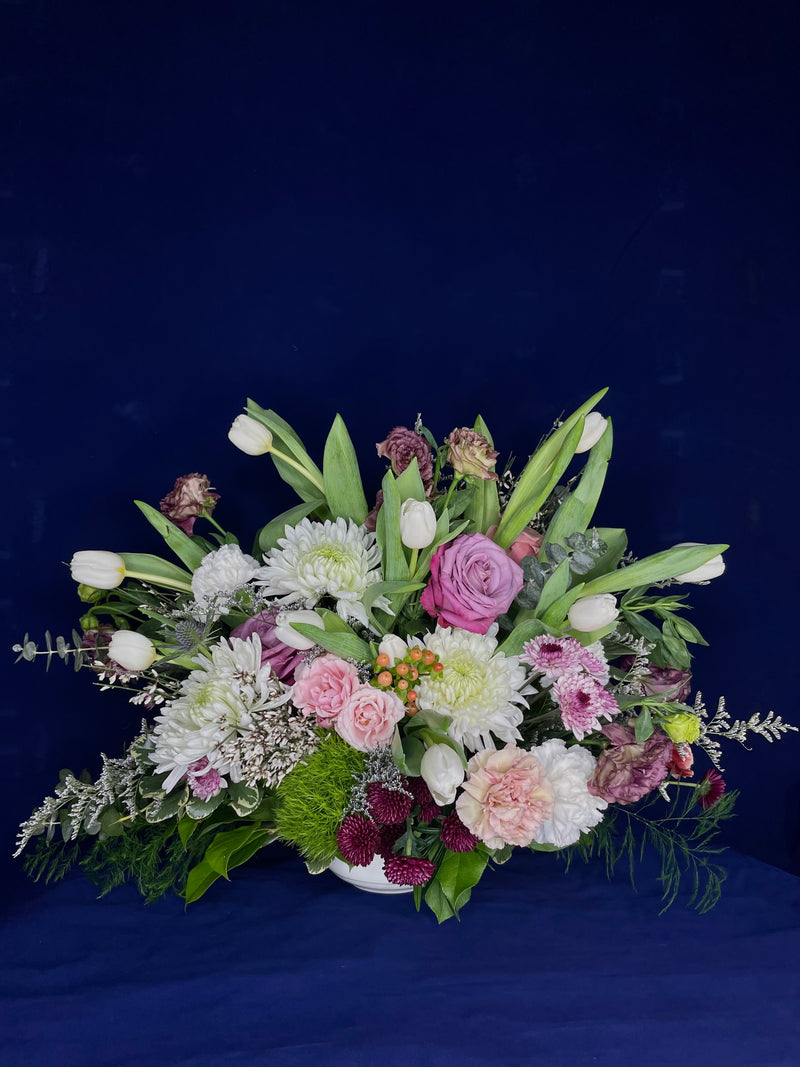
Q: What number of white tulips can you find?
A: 10